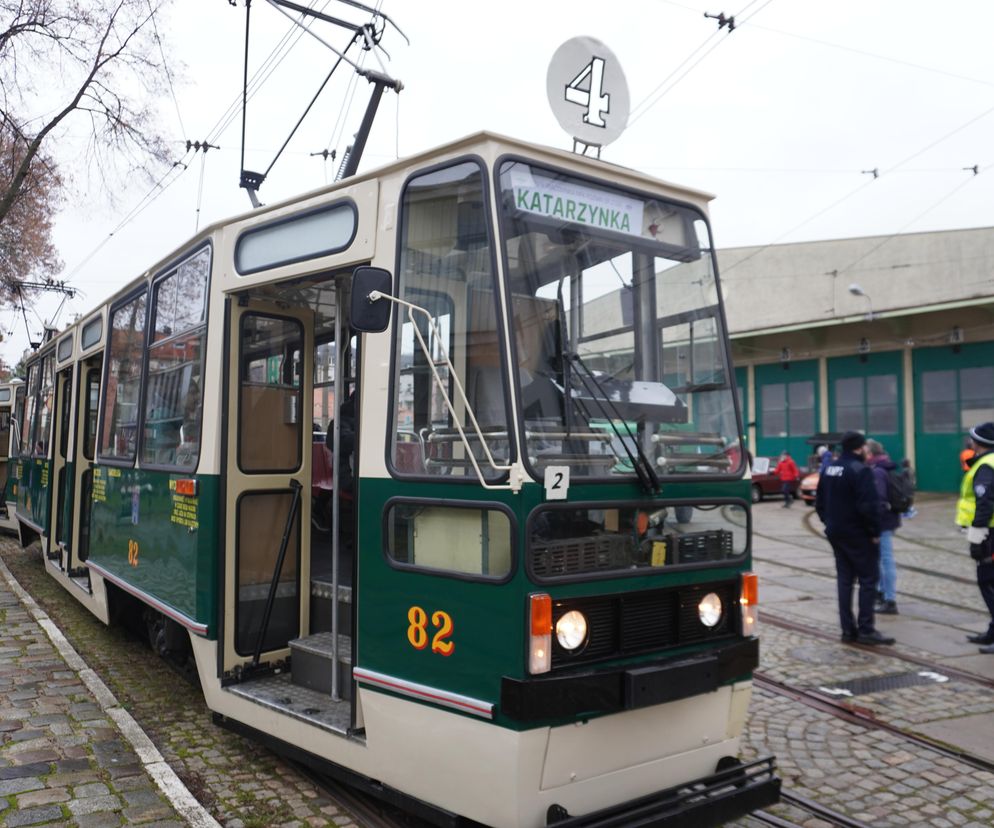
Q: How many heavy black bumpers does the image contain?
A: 2